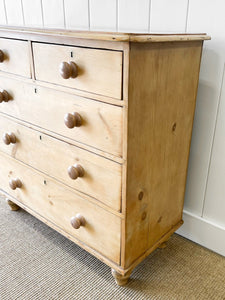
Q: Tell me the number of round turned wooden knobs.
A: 8